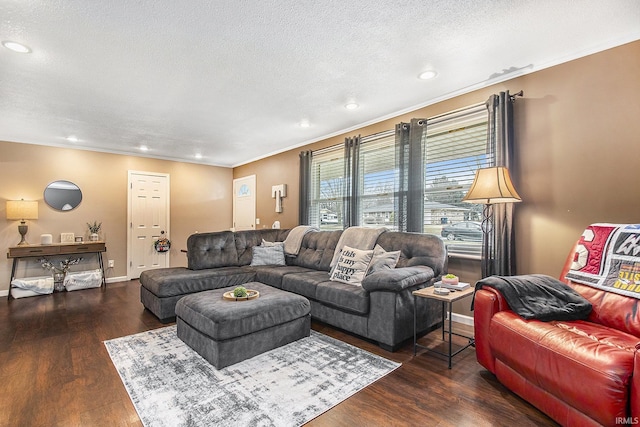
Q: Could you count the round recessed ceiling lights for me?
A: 7